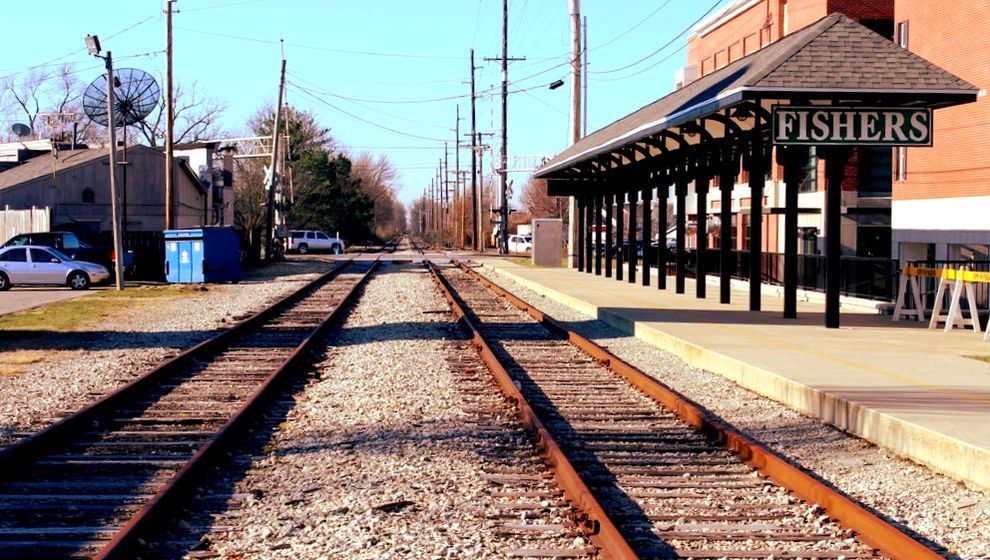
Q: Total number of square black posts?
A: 14